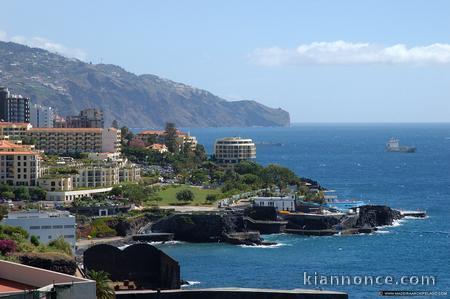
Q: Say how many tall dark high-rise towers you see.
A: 2